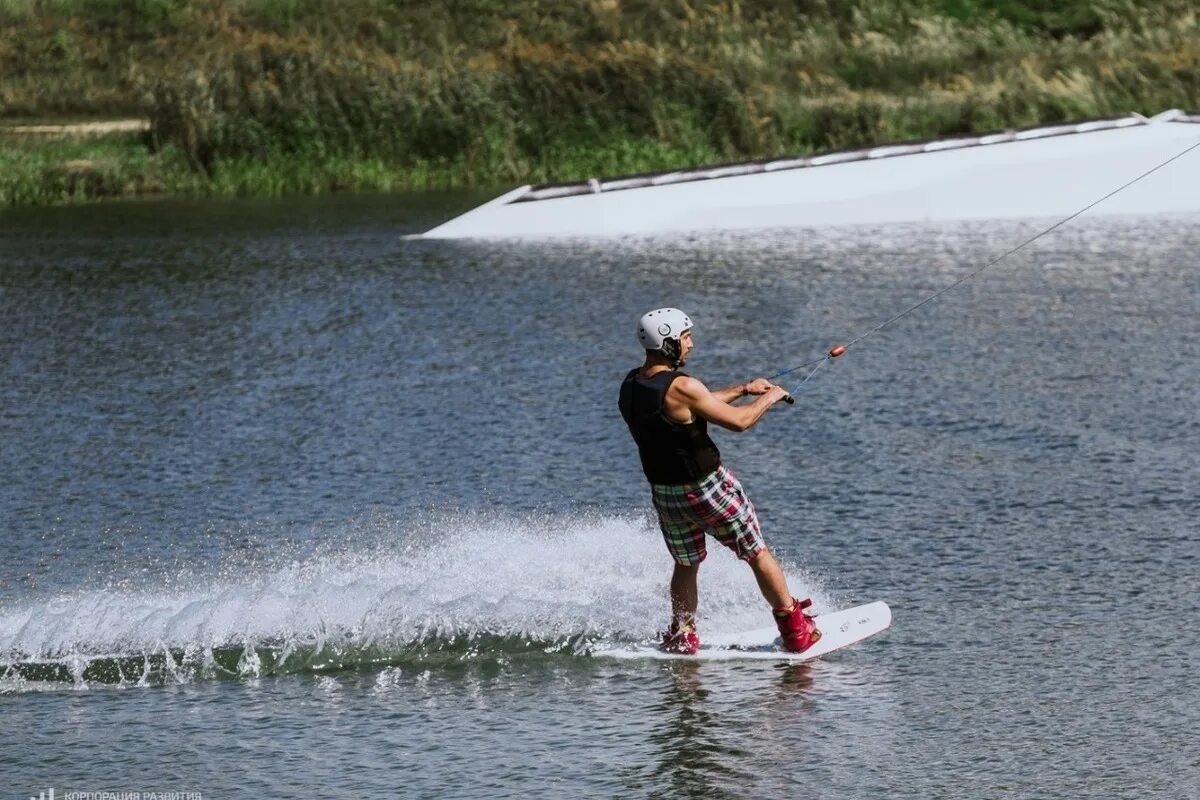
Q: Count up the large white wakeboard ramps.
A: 1